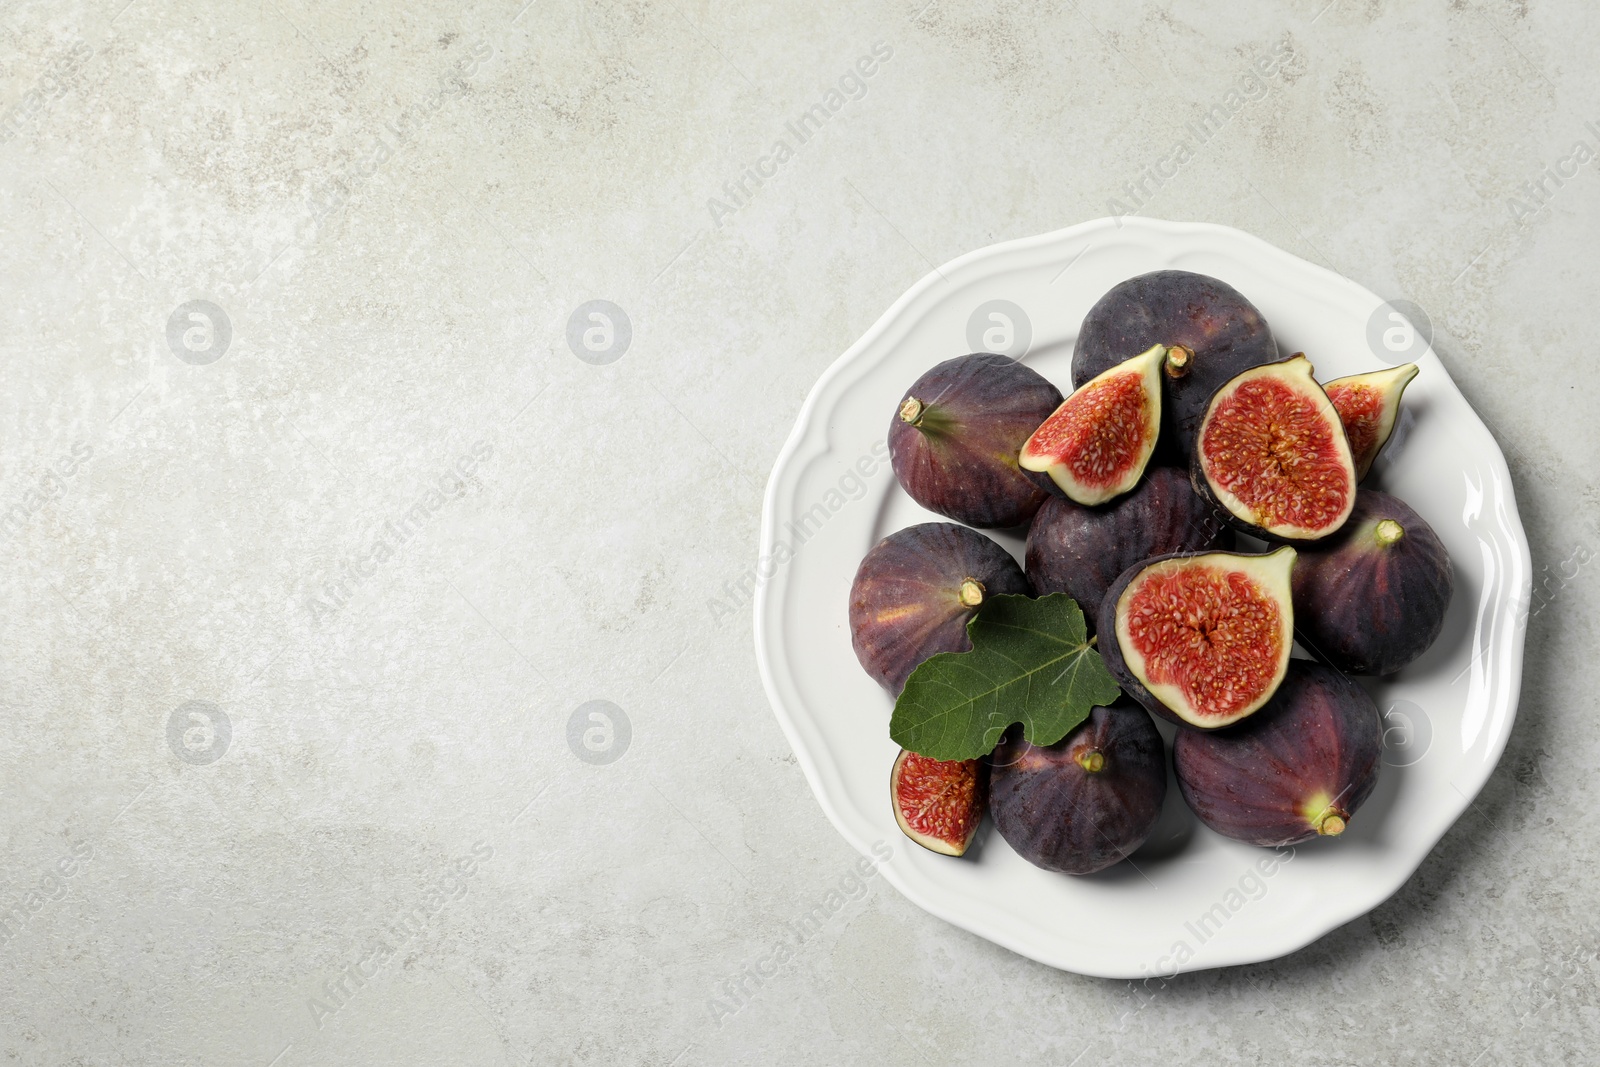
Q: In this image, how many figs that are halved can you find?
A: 2